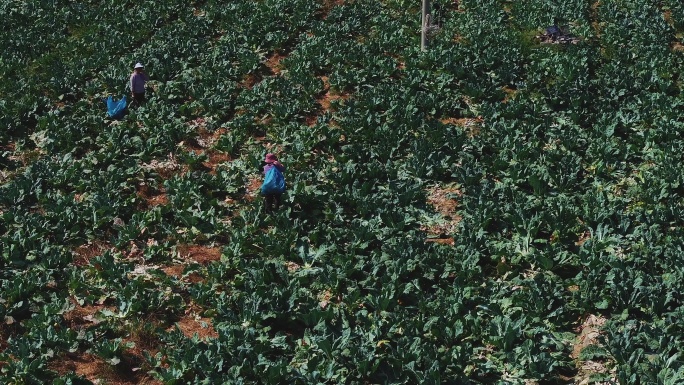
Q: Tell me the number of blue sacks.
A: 2